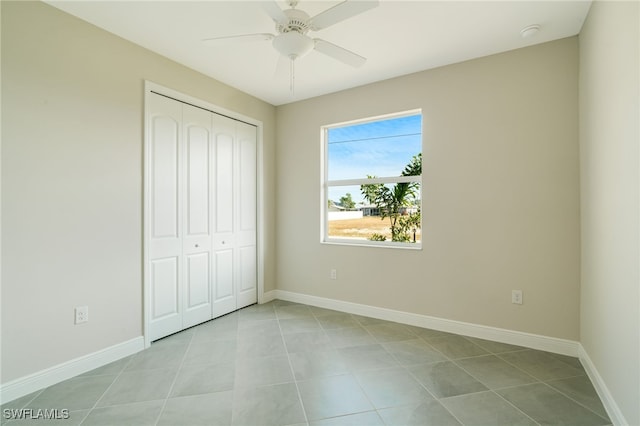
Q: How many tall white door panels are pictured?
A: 4